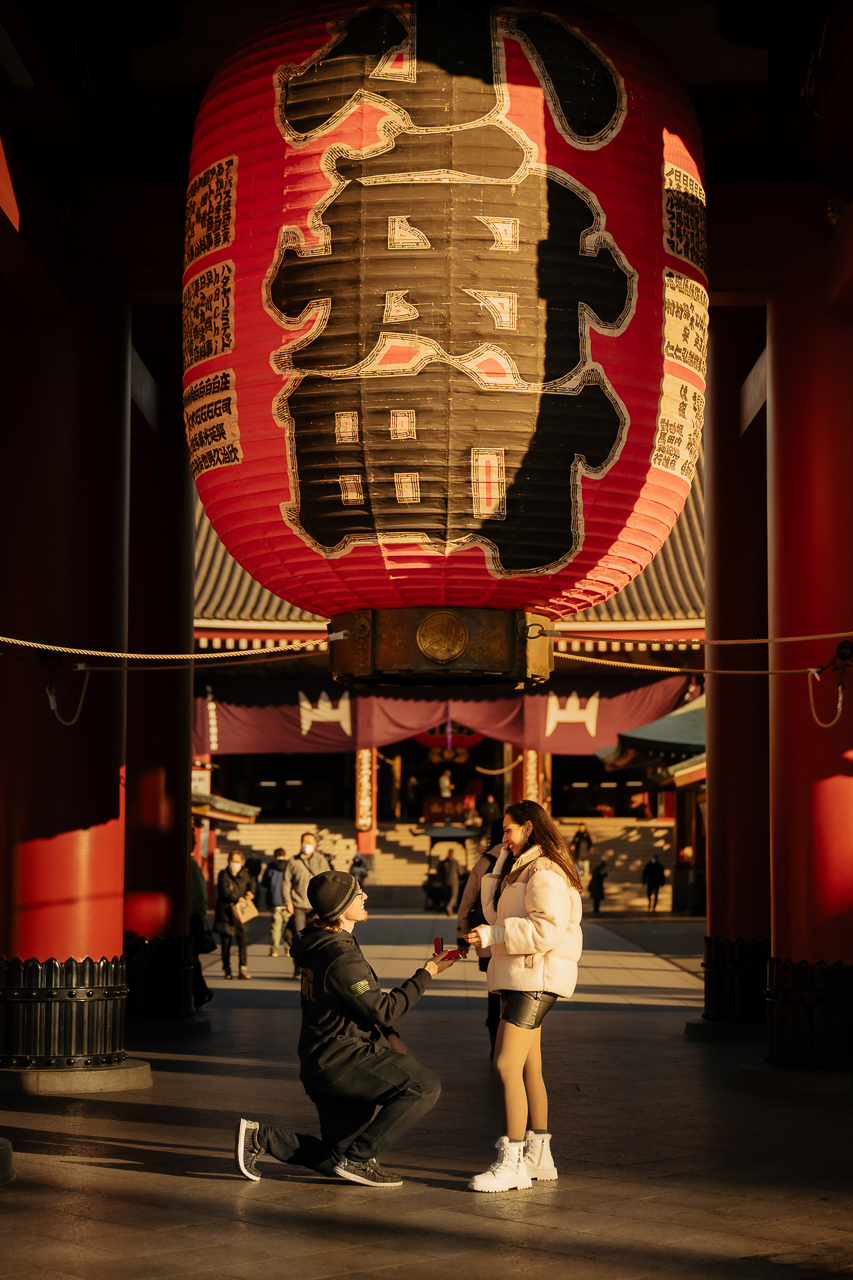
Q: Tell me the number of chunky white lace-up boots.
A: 2